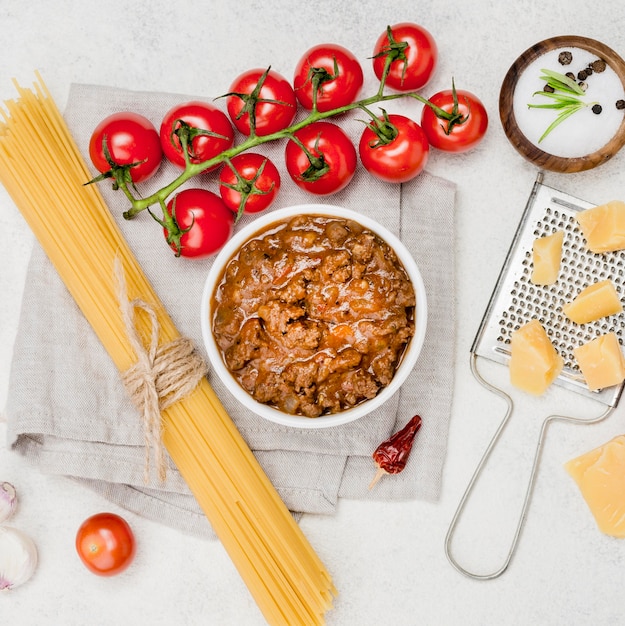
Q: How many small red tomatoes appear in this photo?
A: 11